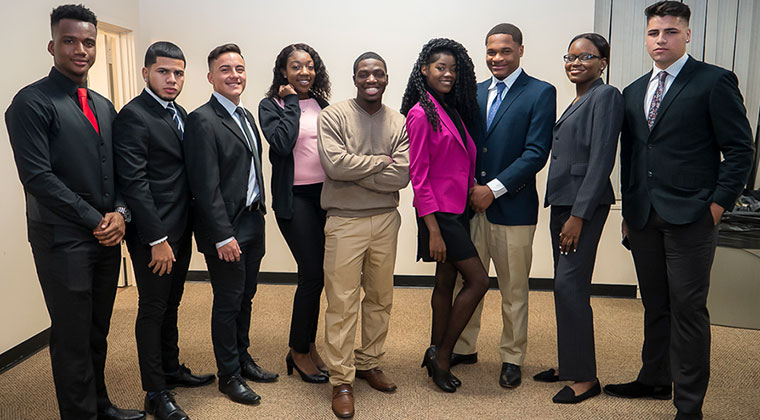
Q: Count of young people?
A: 9